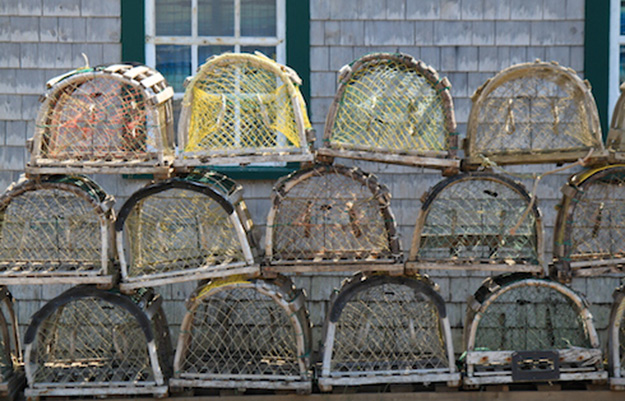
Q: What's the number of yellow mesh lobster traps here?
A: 2